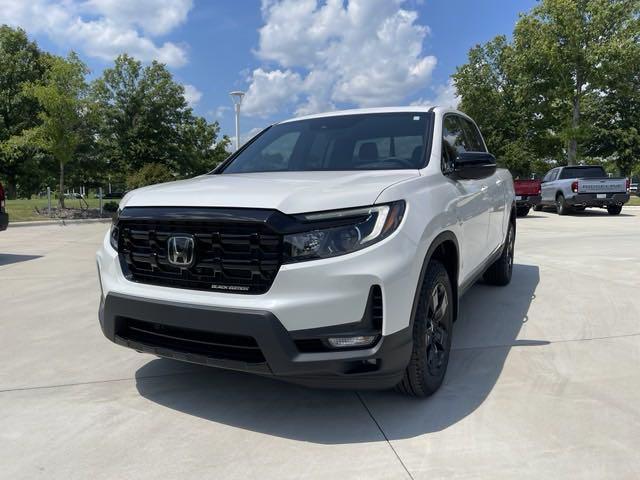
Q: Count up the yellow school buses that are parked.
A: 0